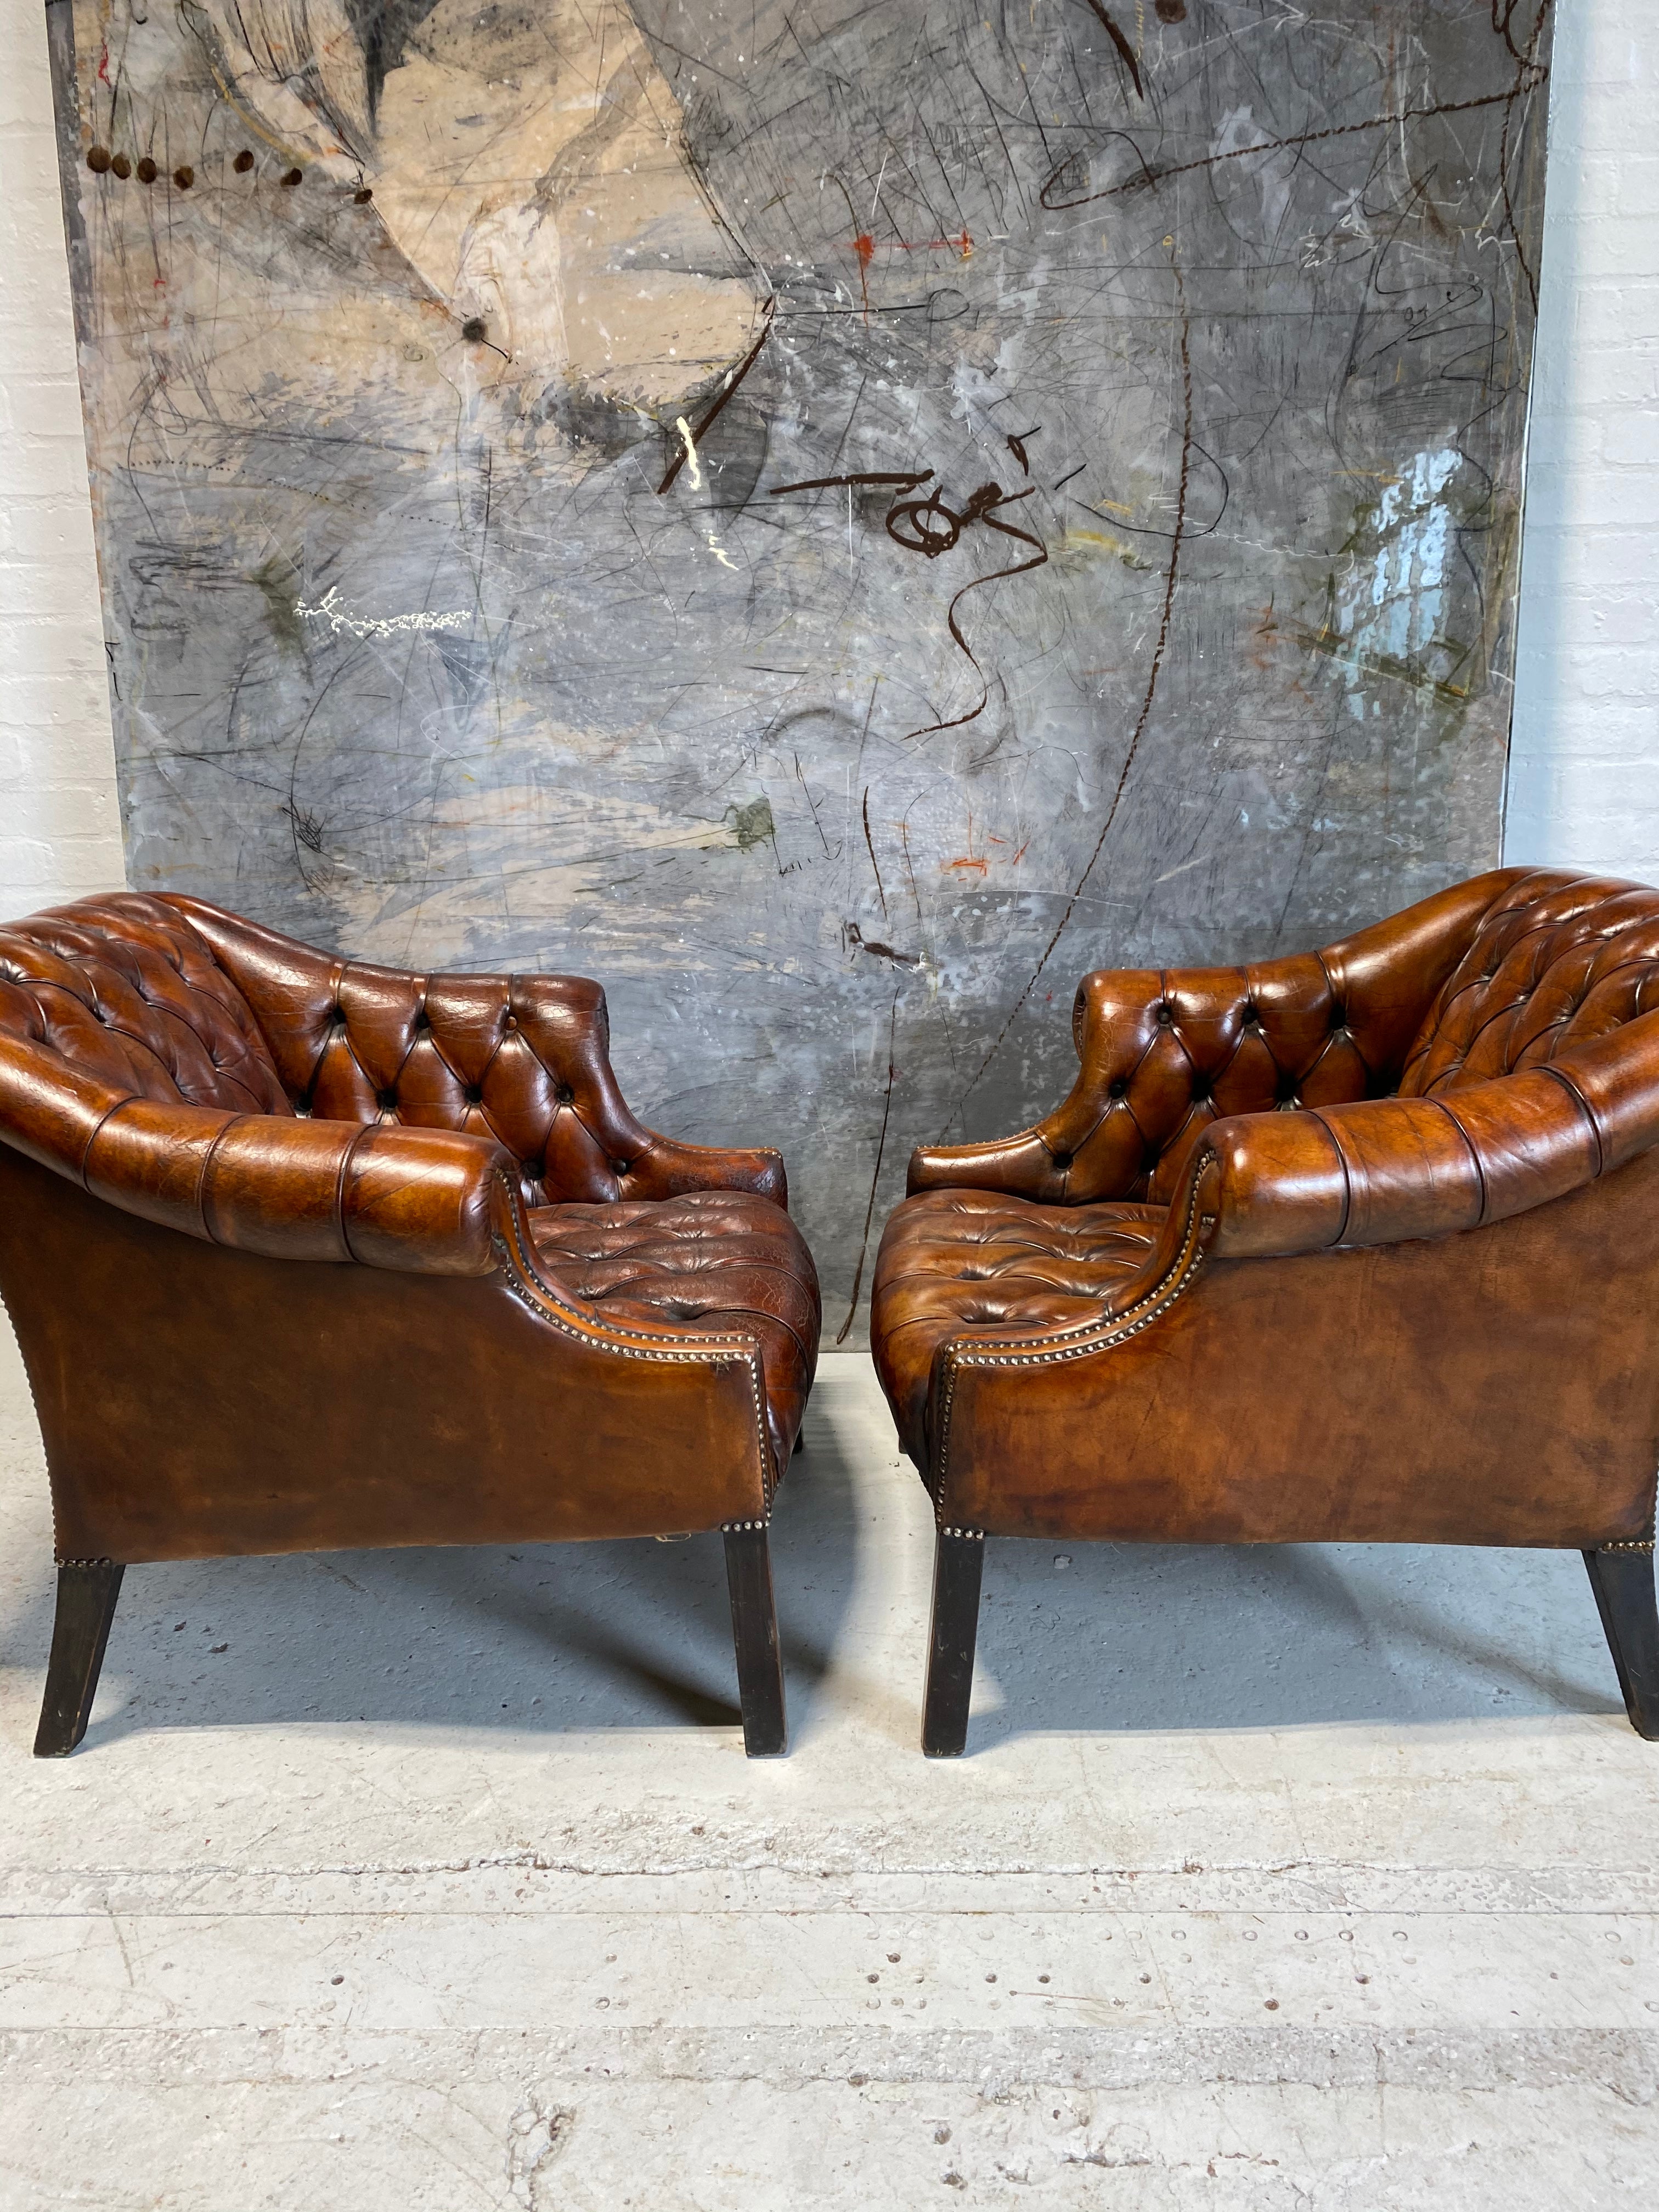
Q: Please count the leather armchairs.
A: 2